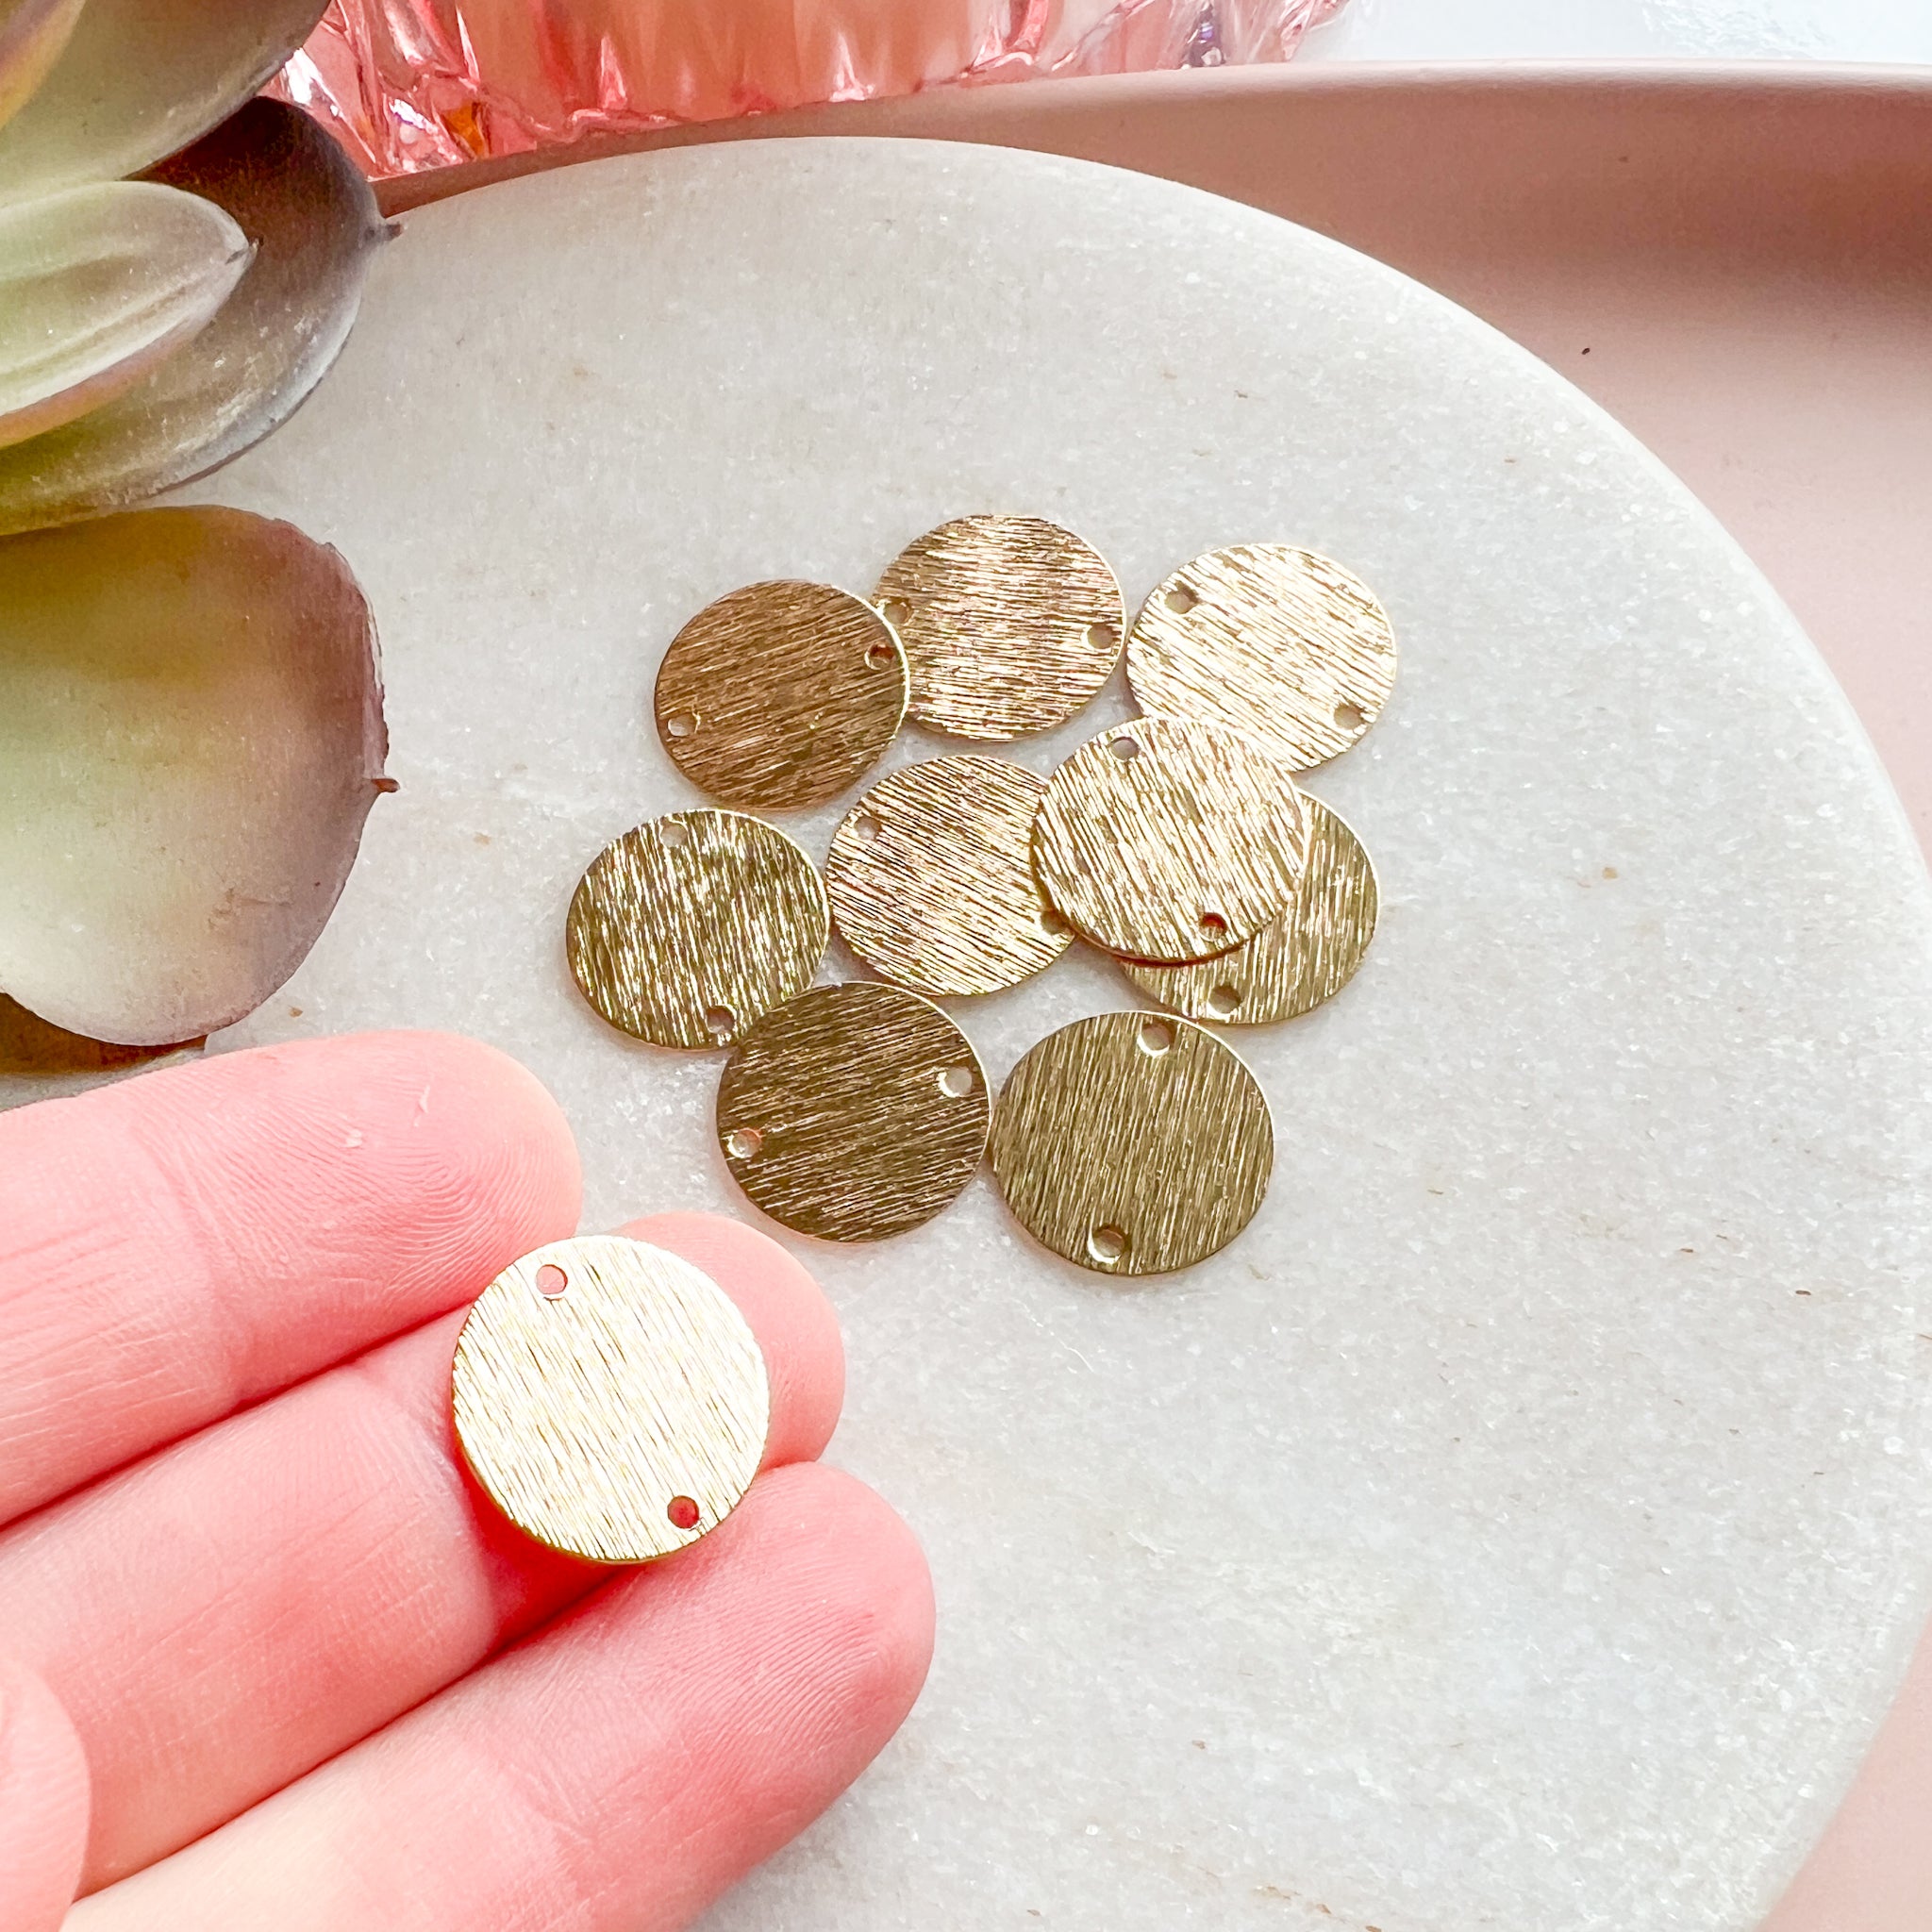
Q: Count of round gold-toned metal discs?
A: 10